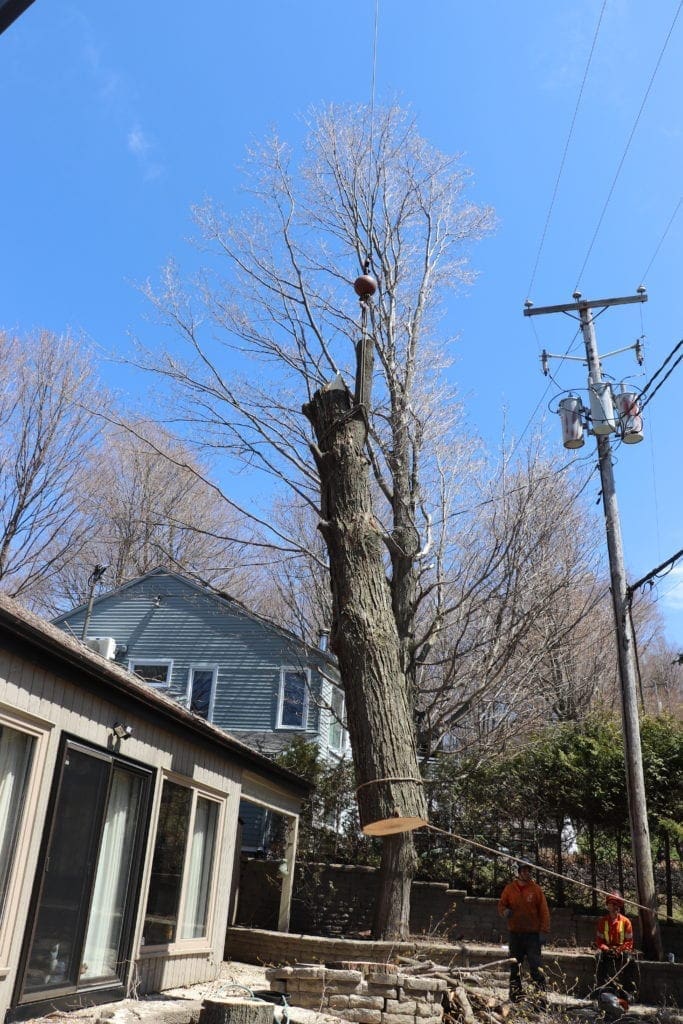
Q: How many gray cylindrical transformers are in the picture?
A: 3